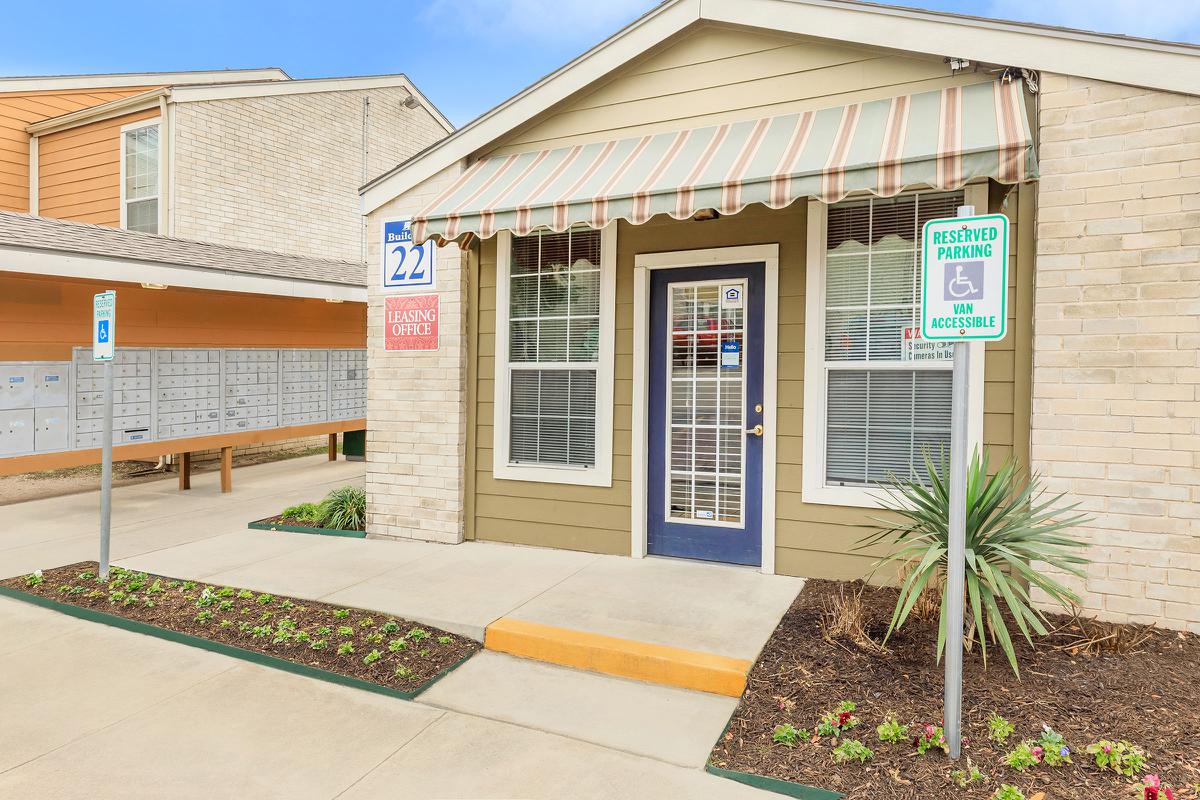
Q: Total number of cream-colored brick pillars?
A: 2